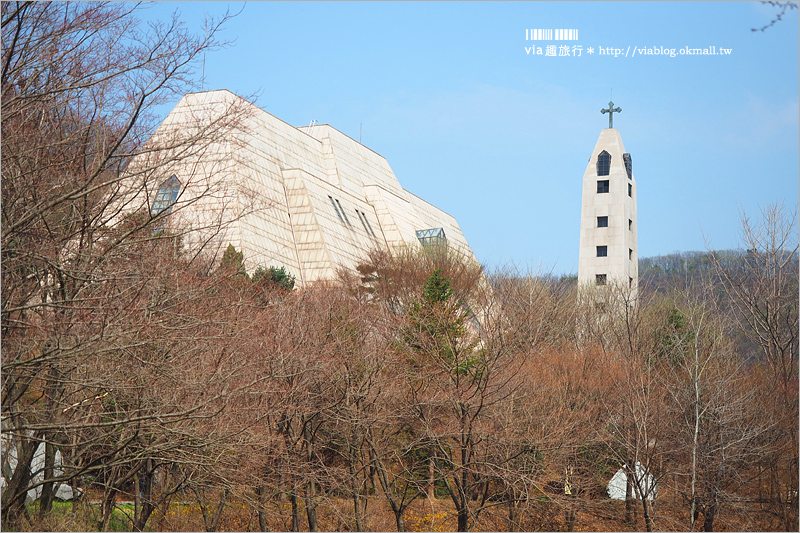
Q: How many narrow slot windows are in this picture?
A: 4